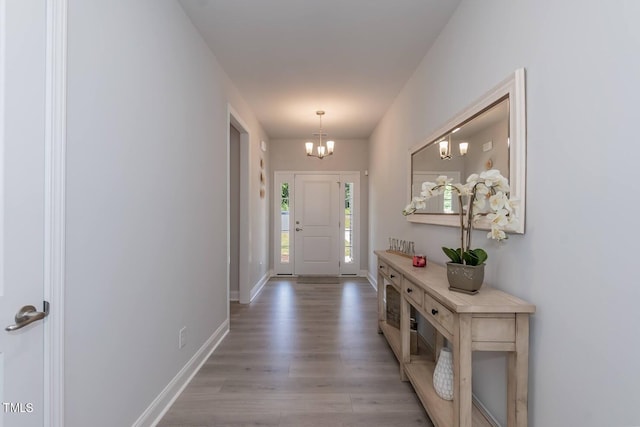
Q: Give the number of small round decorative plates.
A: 3